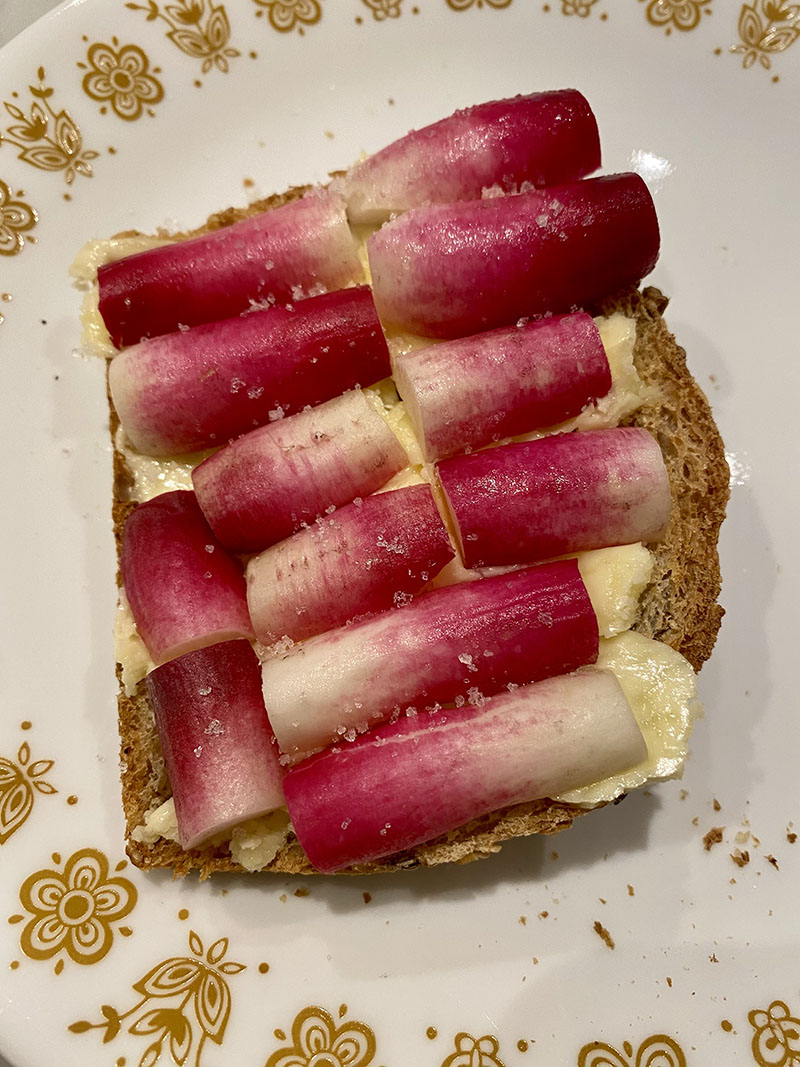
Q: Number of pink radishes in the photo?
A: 12